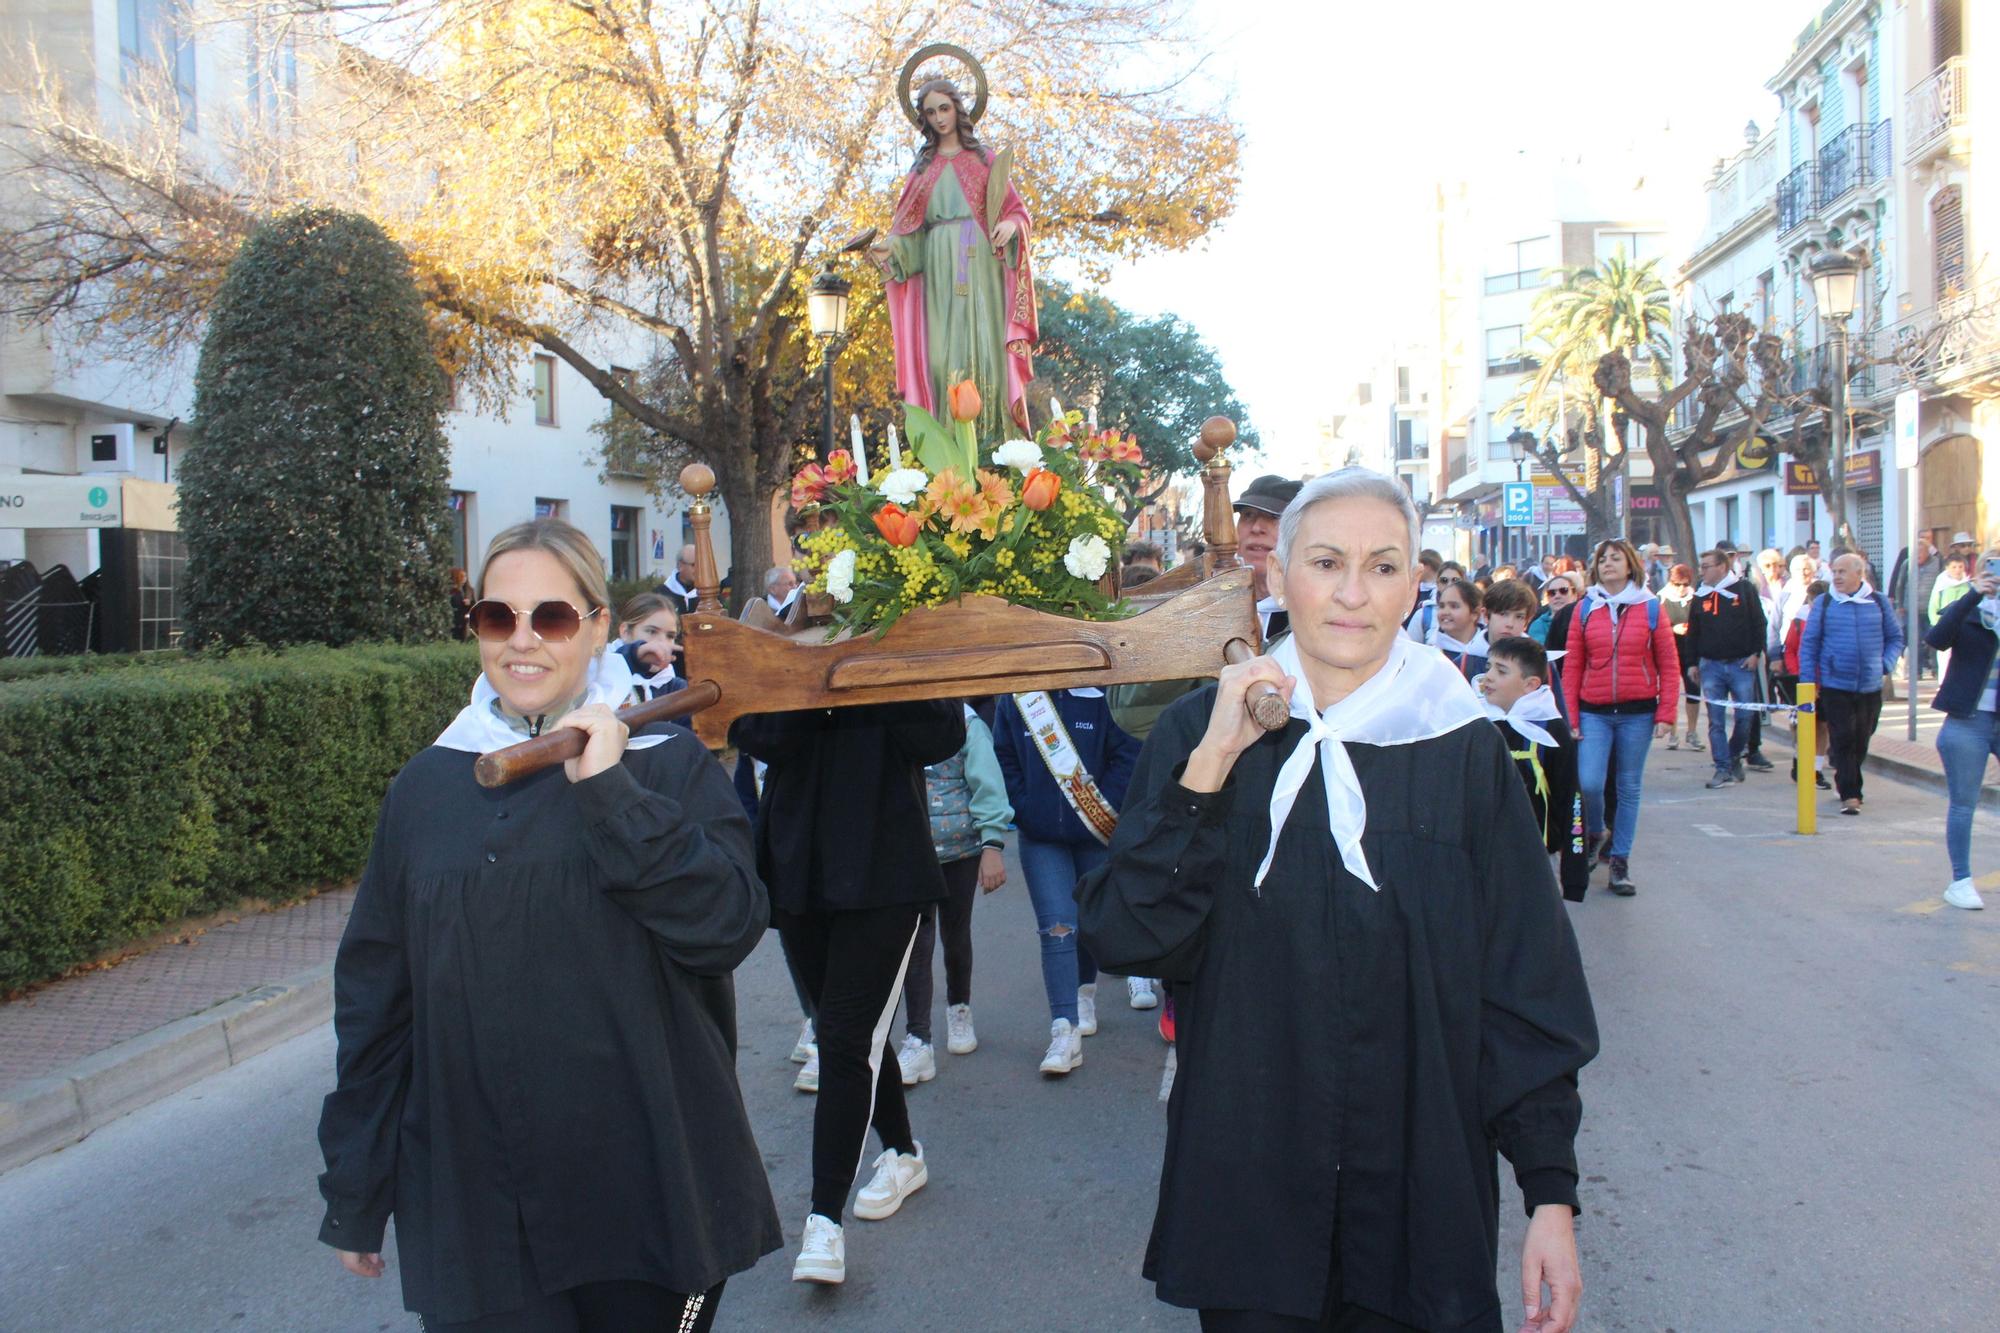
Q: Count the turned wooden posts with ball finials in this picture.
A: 3